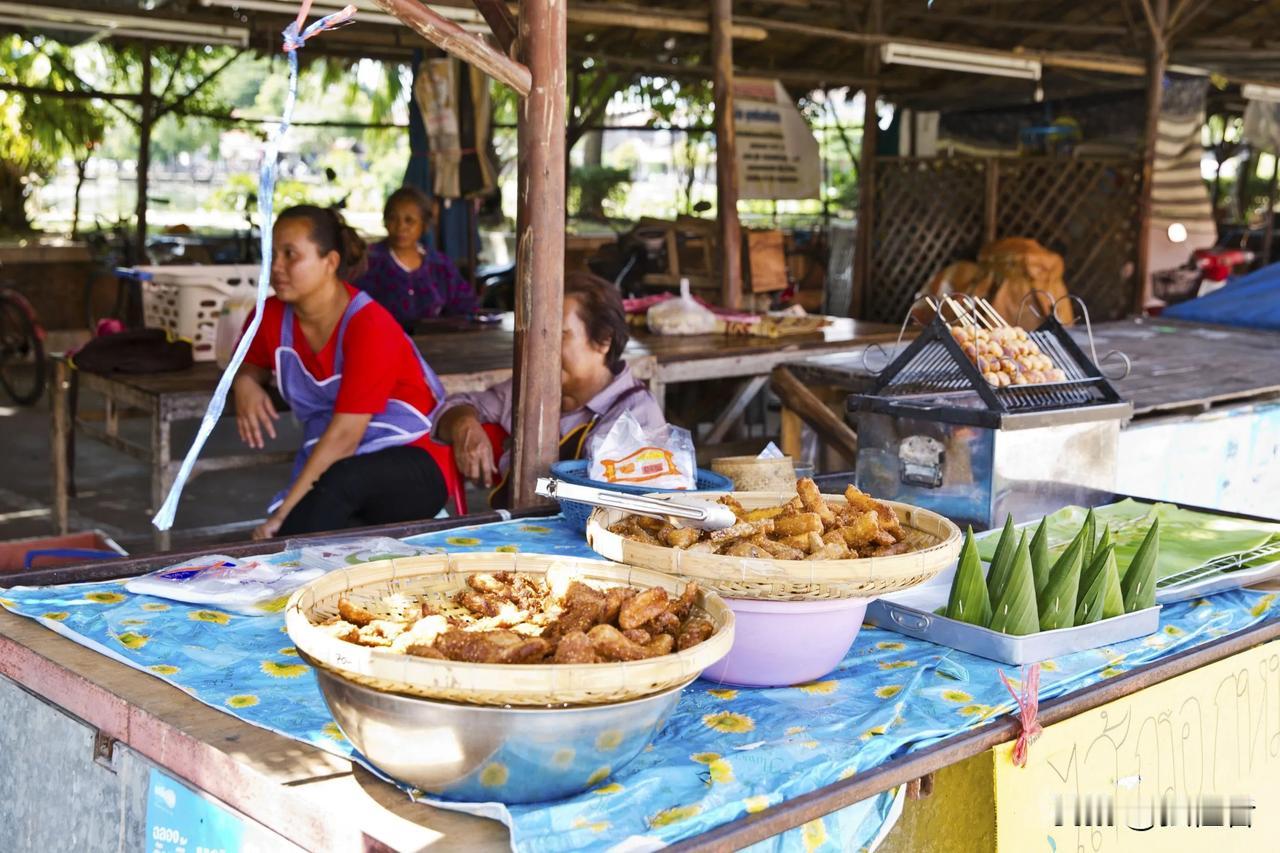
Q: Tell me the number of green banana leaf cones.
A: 9